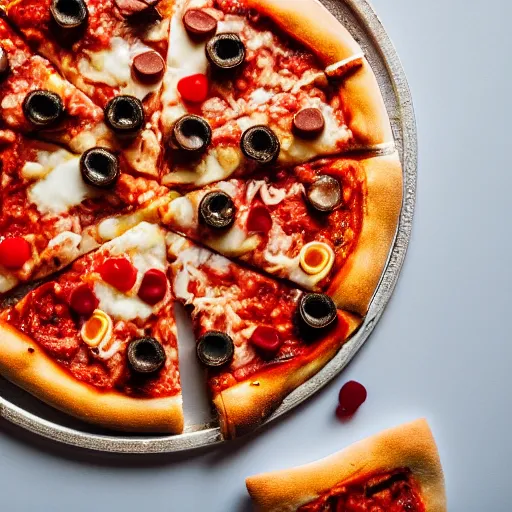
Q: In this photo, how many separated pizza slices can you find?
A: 1